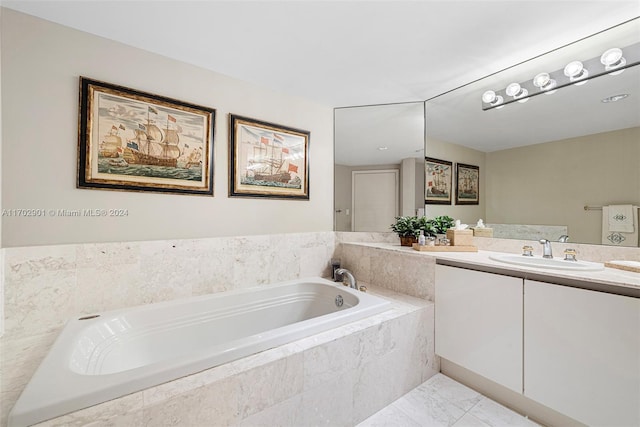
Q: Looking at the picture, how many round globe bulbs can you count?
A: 5